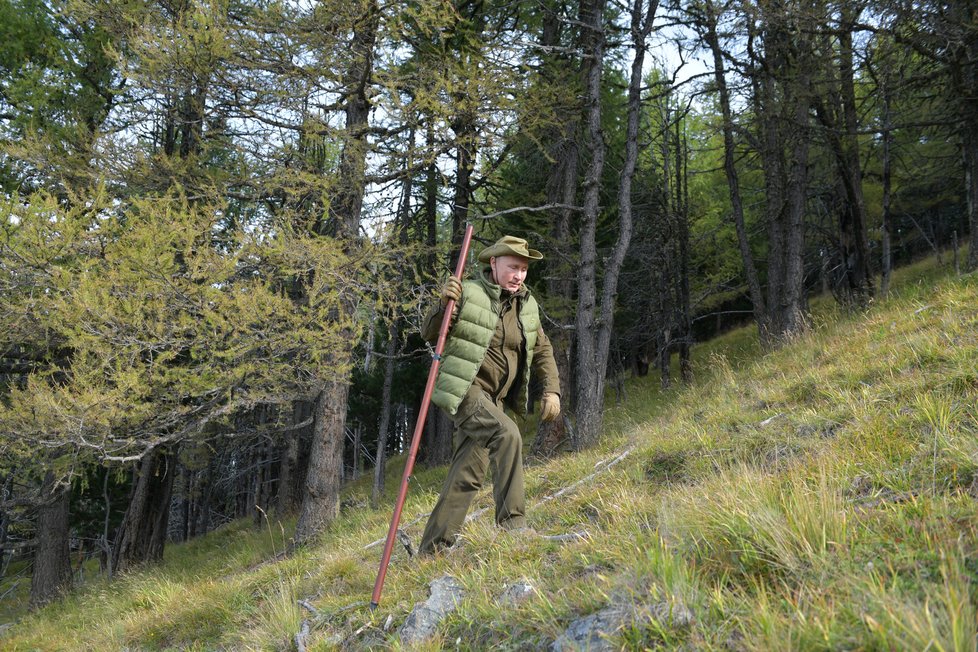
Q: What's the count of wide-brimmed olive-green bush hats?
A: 1